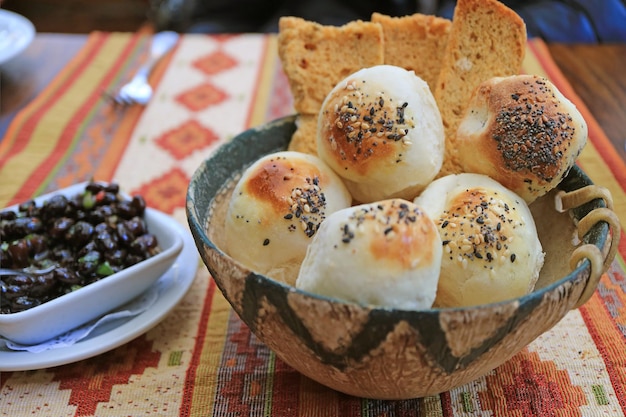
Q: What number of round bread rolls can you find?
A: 5